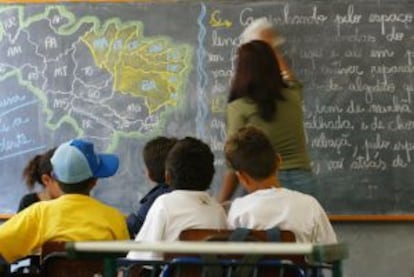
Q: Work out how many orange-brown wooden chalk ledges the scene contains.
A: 1